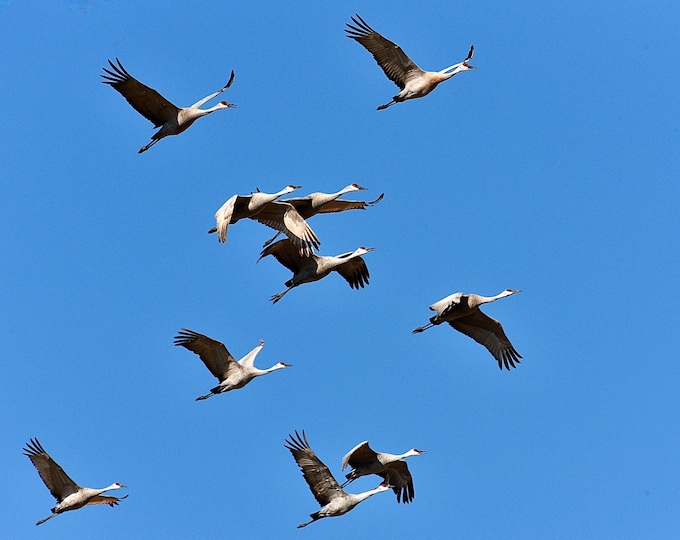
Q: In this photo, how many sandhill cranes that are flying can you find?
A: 10